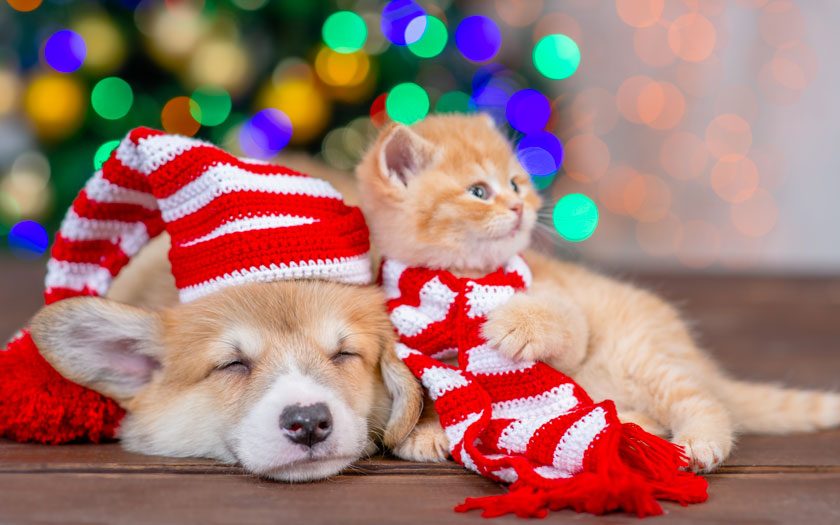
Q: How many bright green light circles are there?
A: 8